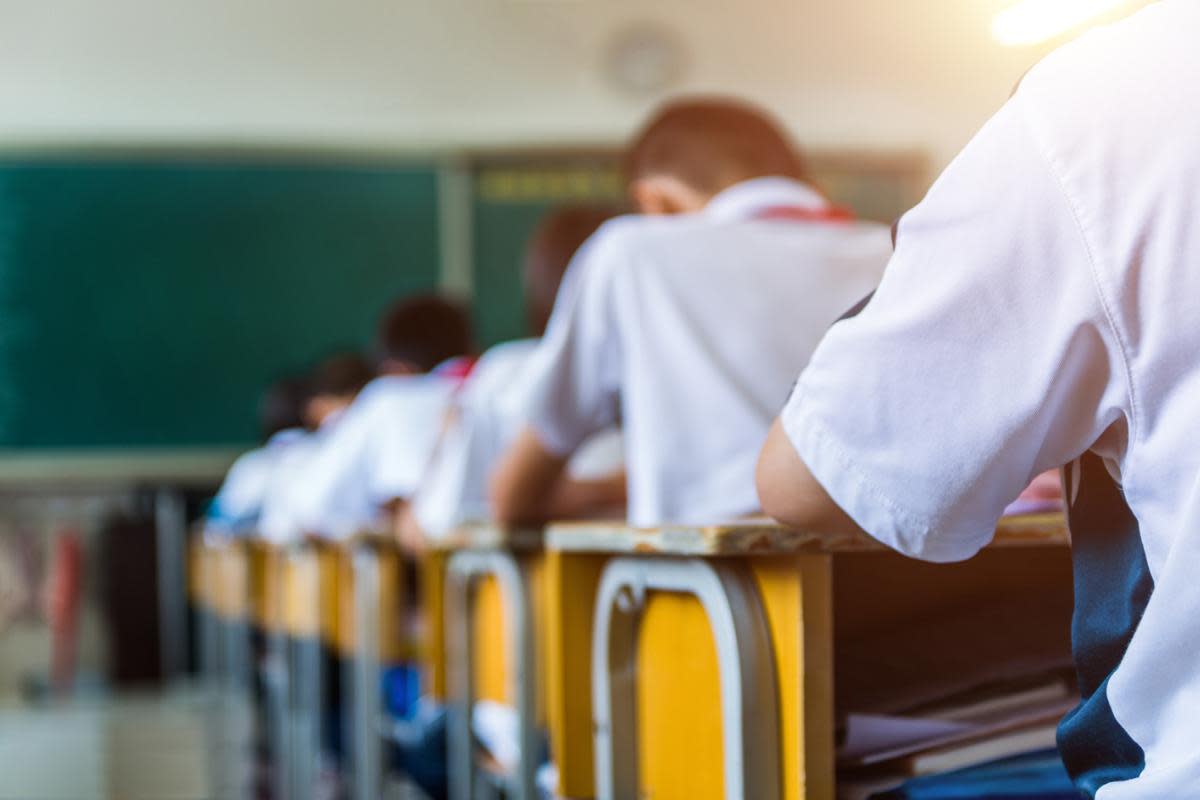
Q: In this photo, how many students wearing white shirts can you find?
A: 6